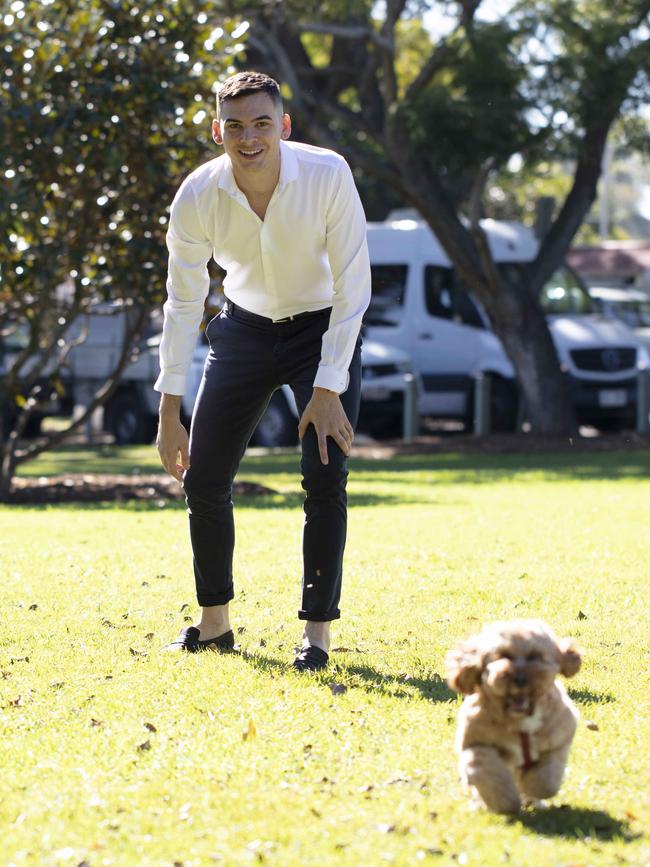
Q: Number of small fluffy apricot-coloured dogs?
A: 1